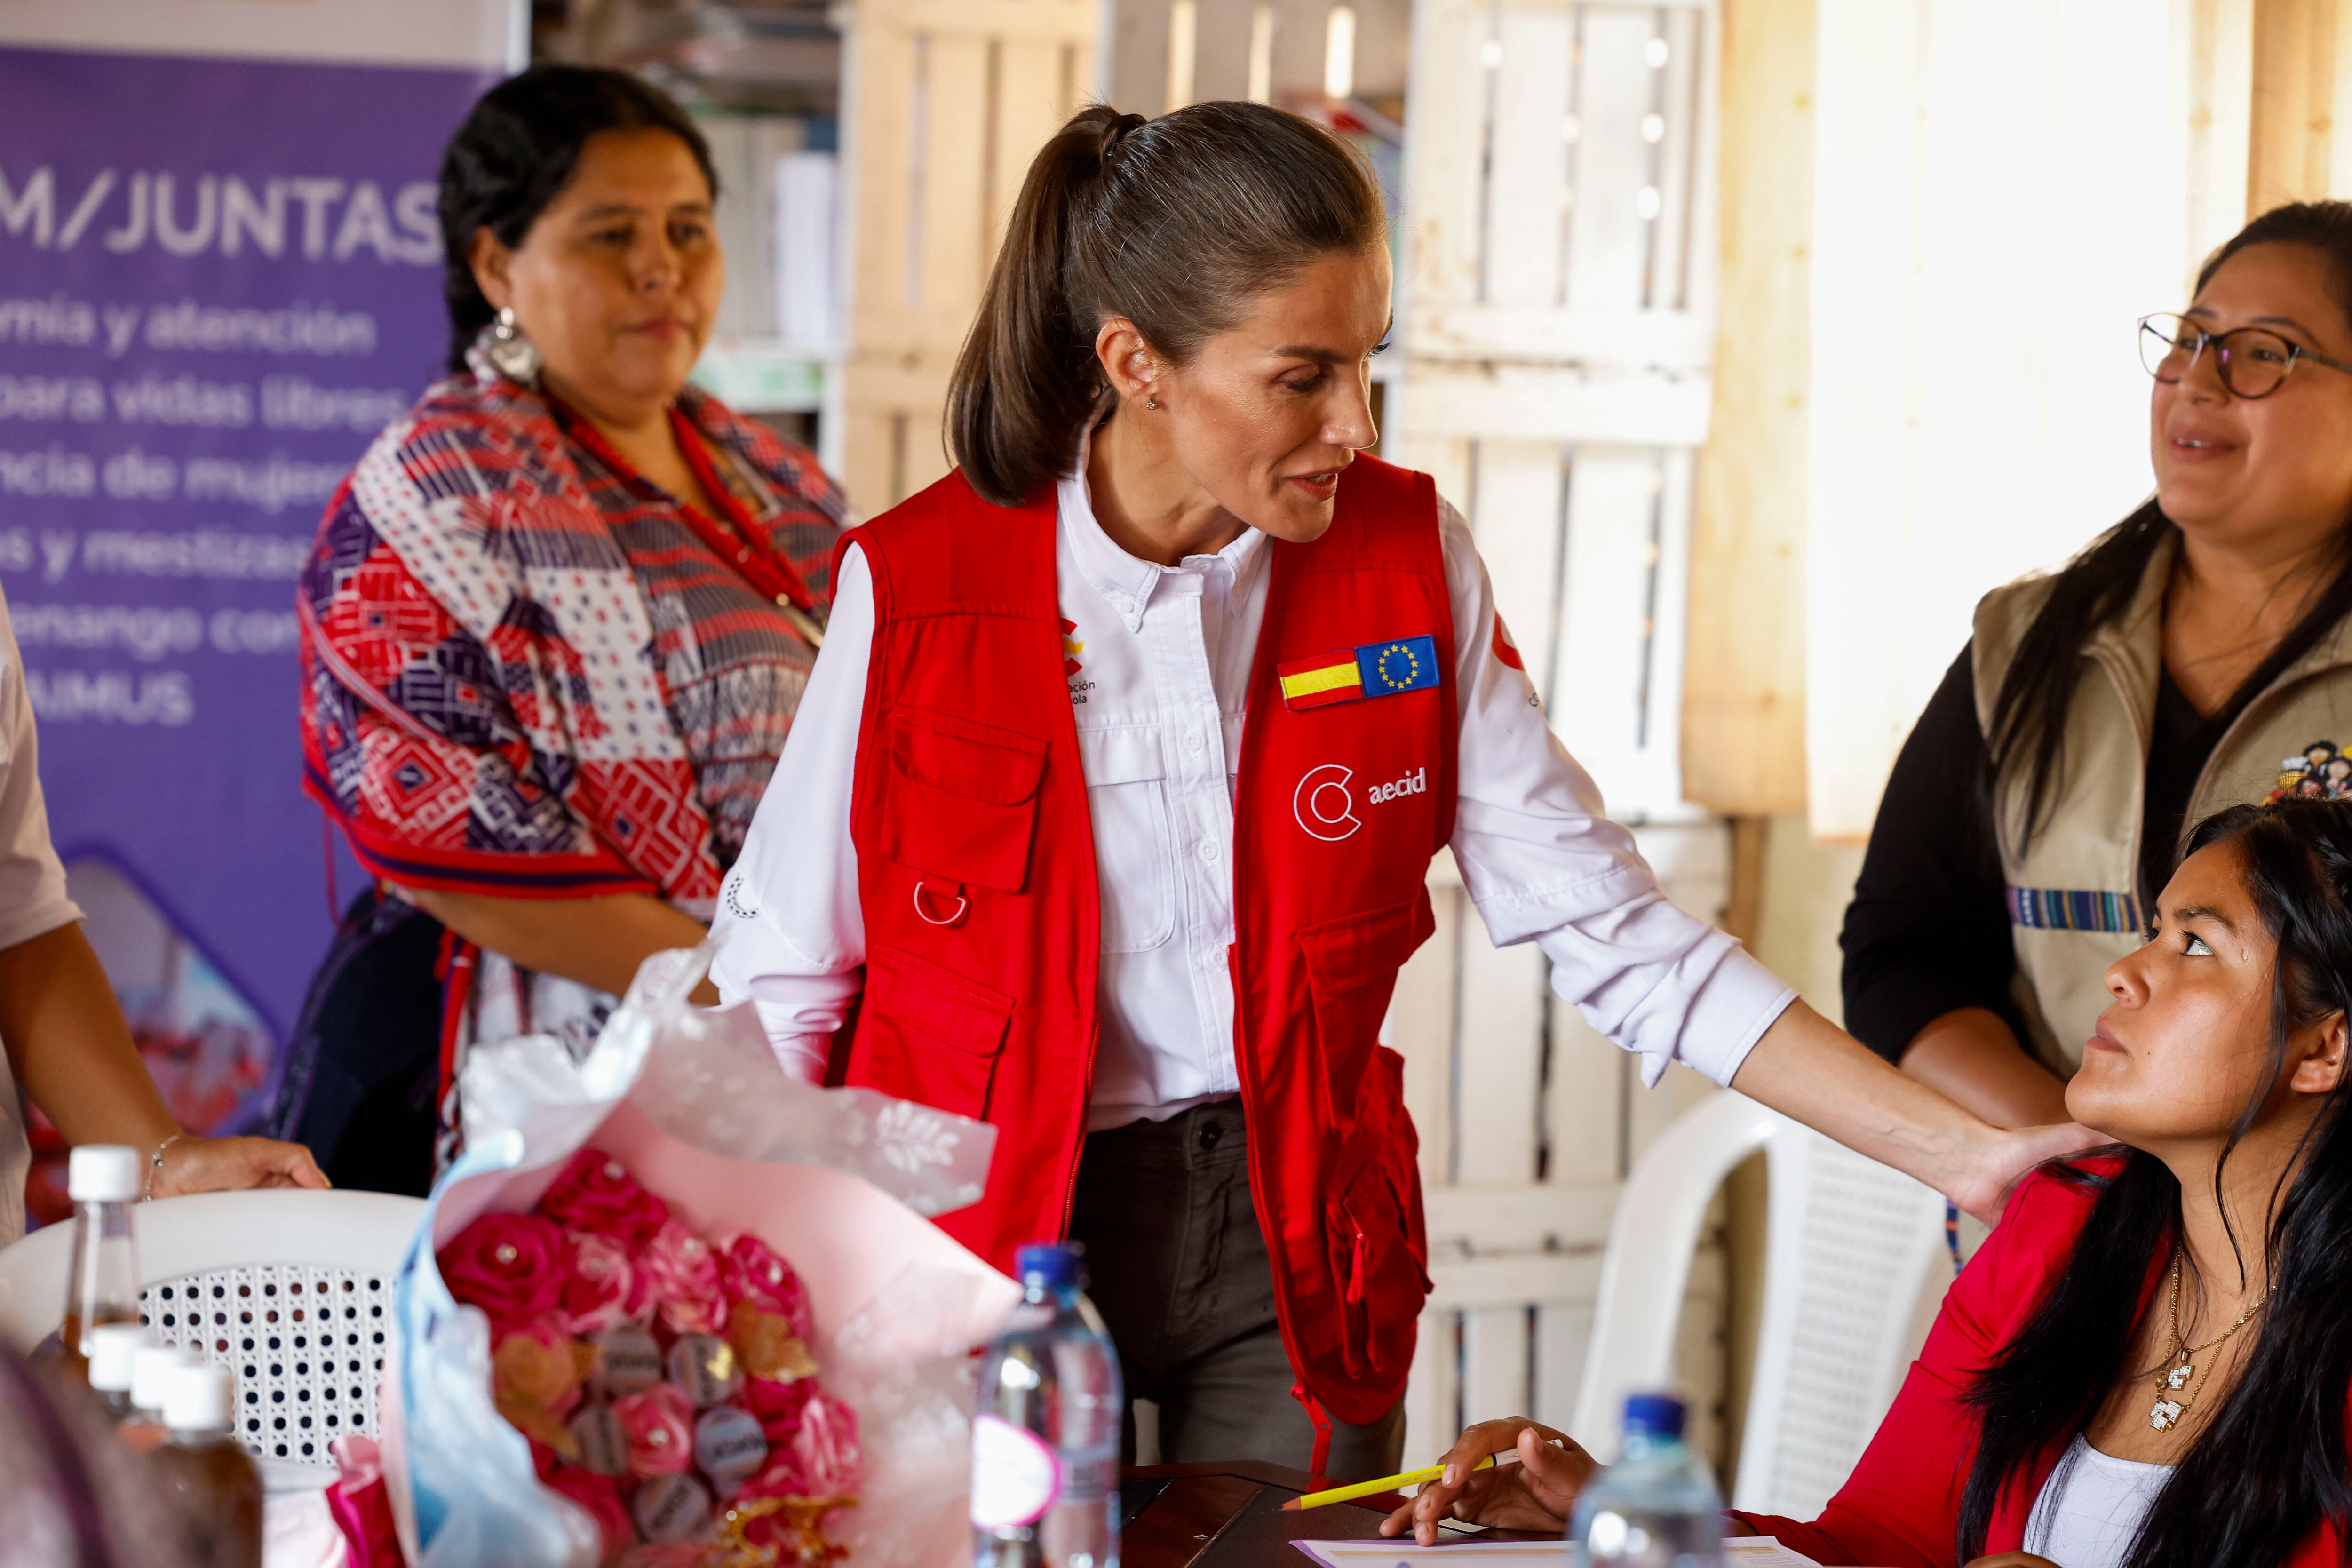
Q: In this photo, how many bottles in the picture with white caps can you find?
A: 4